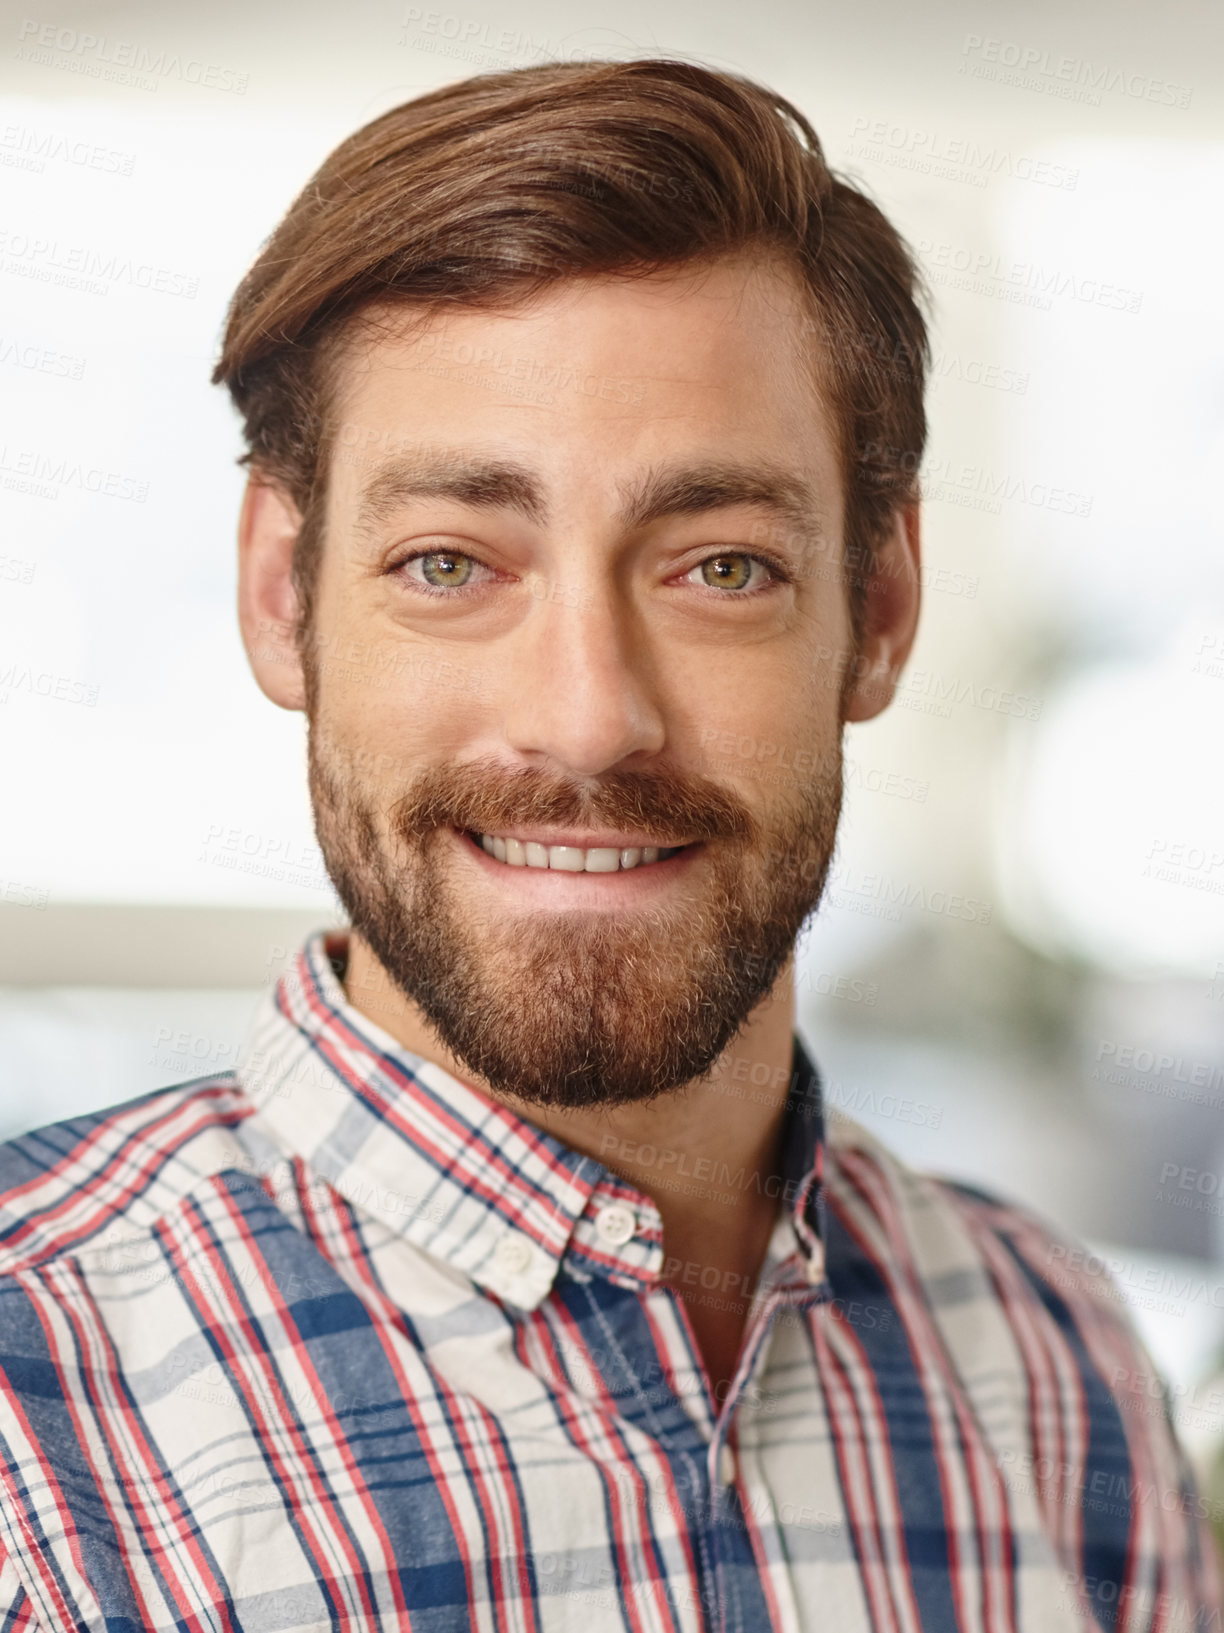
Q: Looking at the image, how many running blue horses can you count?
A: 0